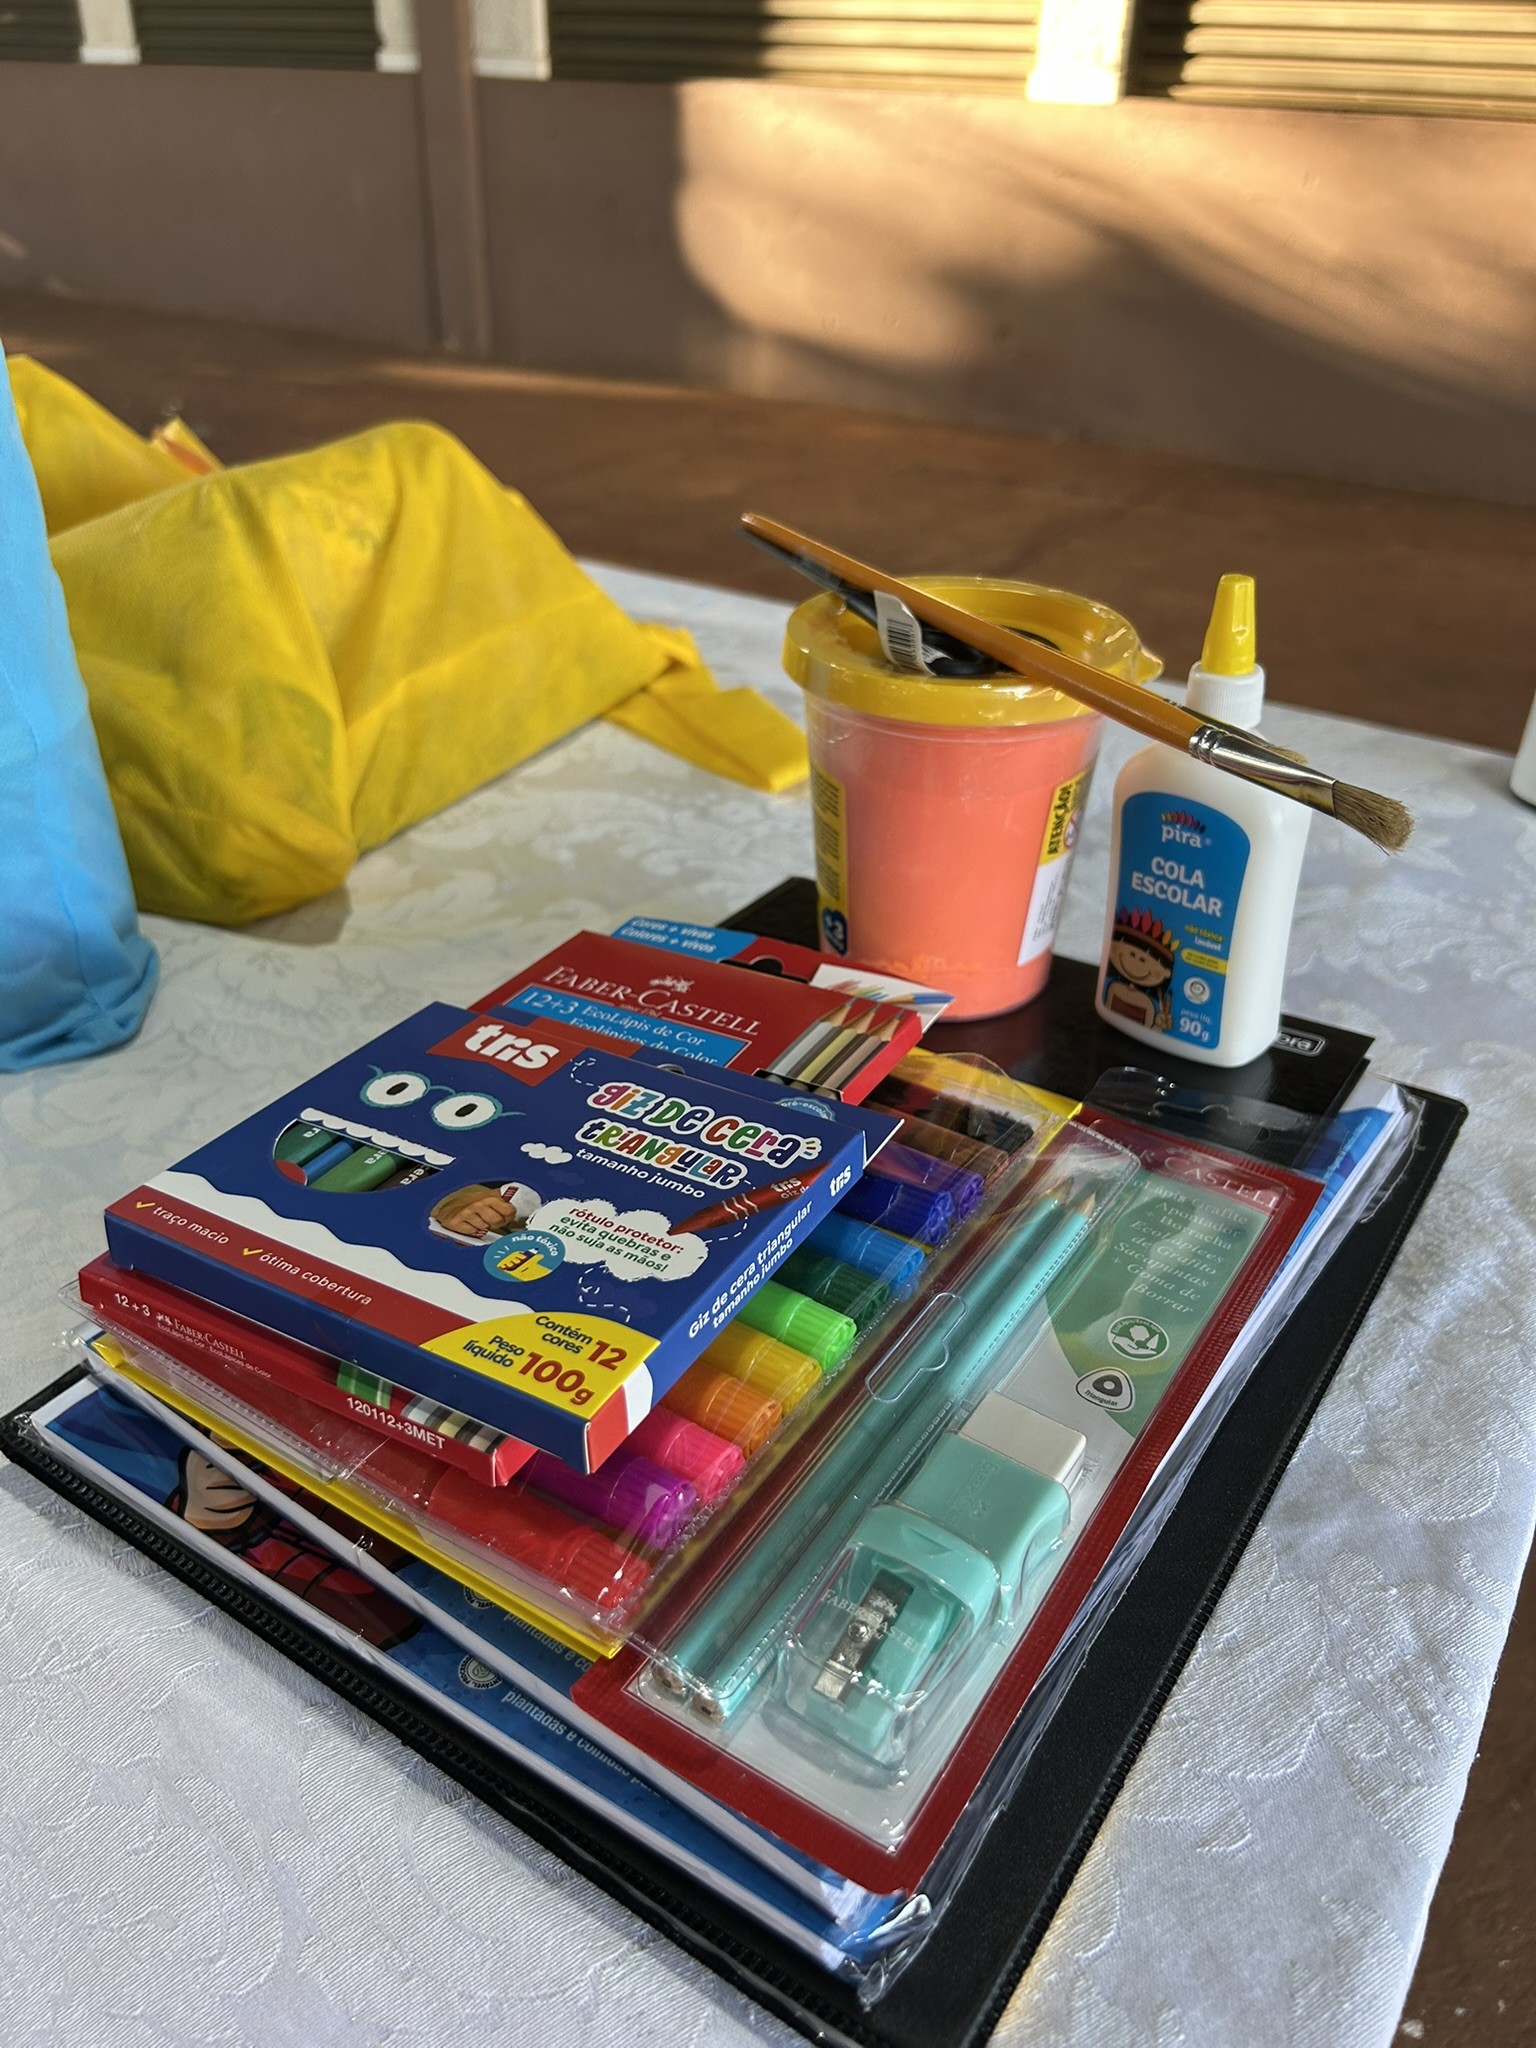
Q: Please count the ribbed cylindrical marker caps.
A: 12